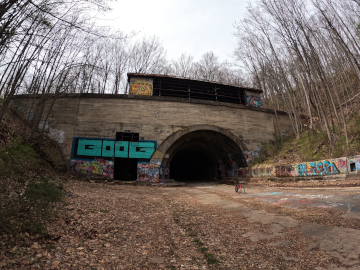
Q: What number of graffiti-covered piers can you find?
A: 2